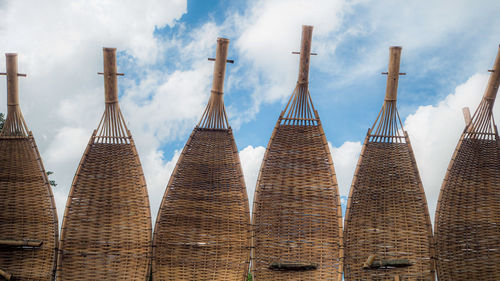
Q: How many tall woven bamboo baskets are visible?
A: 6